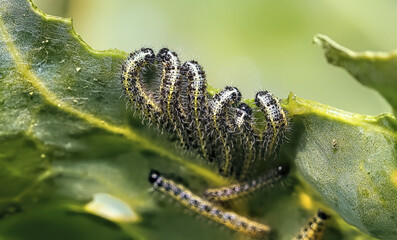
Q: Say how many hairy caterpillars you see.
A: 9